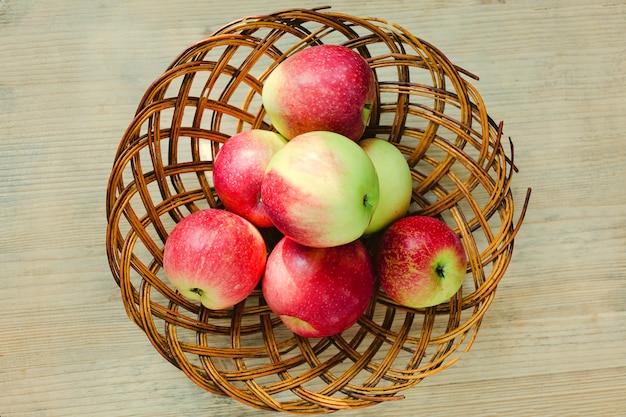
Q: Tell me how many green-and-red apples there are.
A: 6